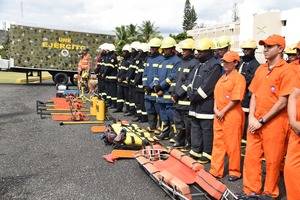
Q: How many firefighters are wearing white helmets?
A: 5